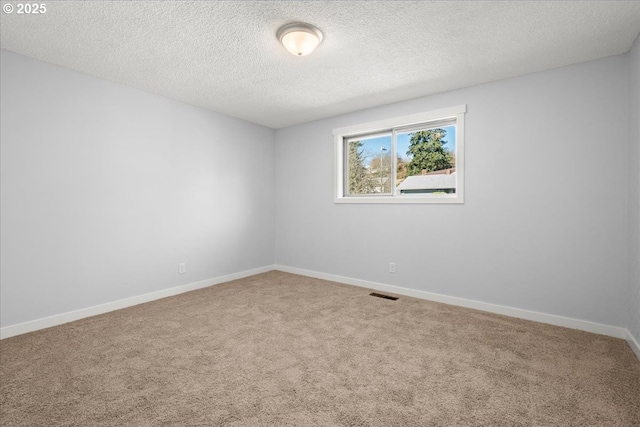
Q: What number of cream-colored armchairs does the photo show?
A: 0